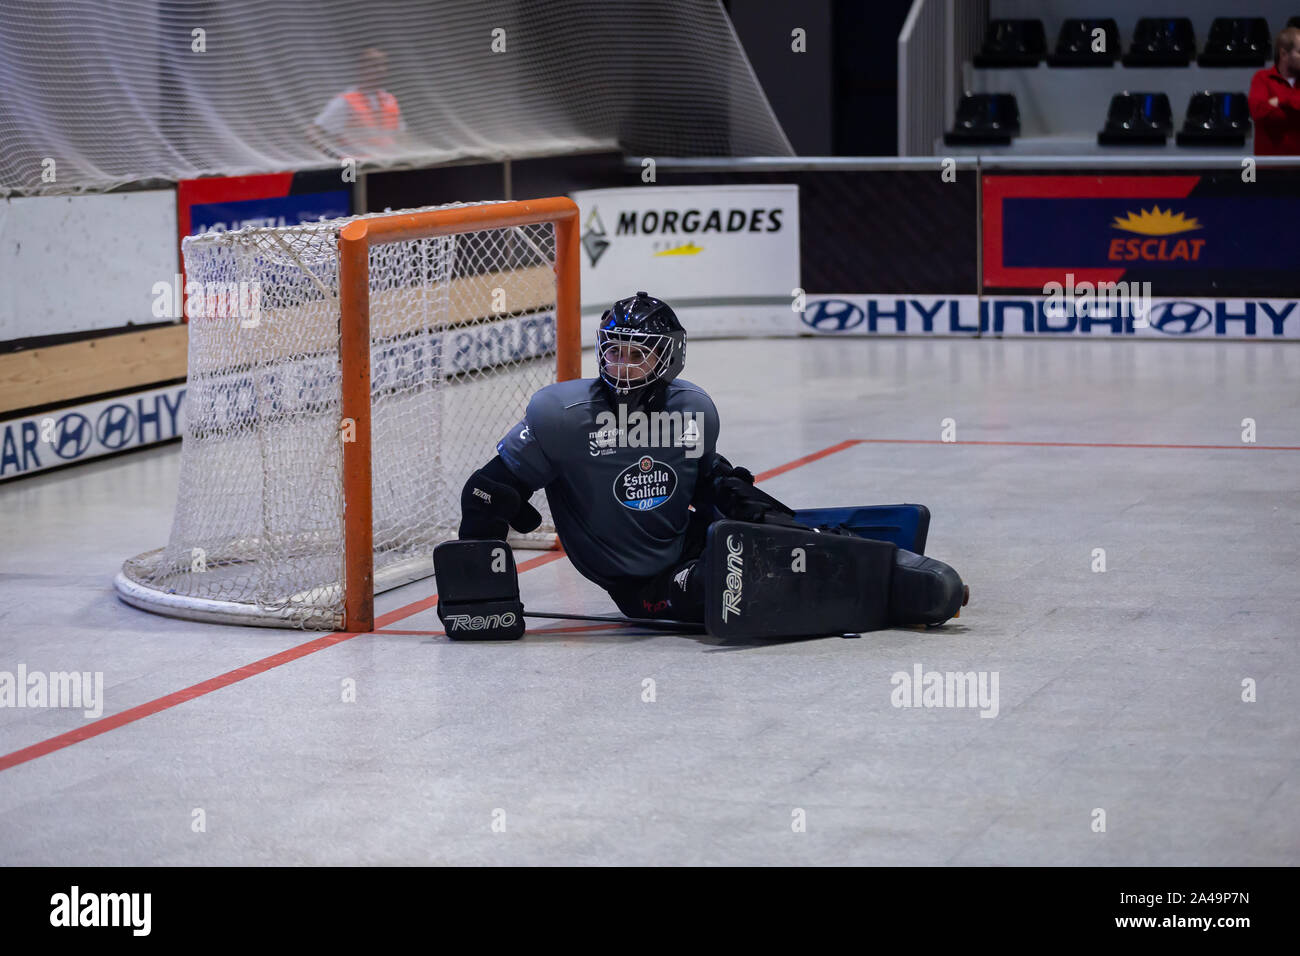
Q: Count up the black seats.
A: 7